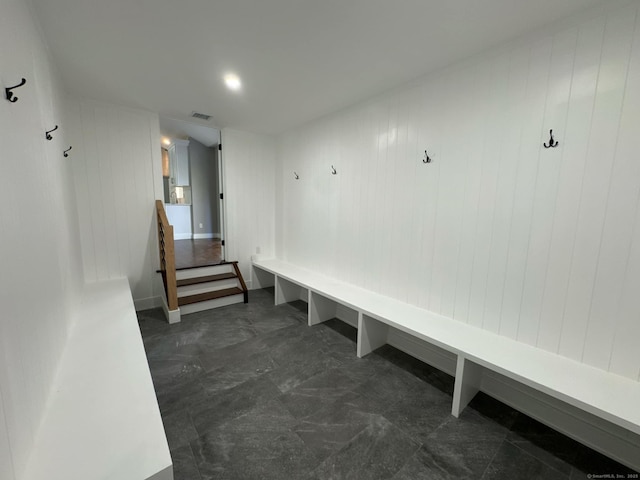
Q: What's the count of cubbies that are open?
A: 5